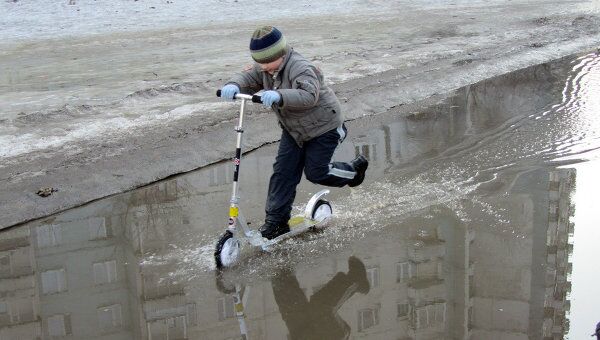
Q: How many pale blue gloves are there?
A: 2